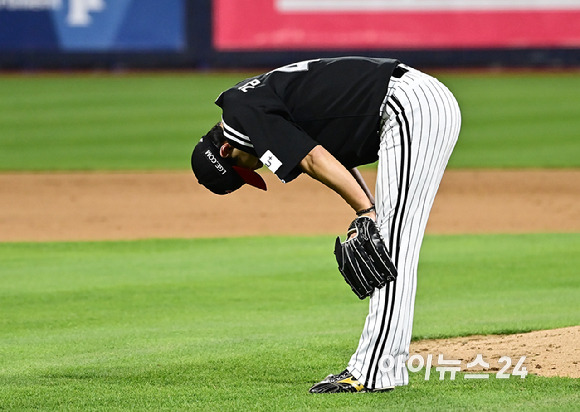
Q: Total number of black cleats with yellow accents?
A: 1